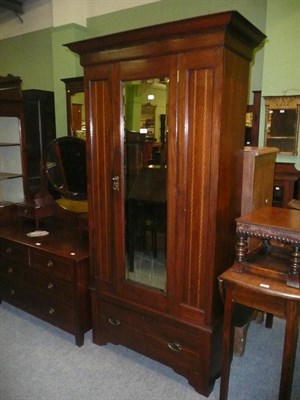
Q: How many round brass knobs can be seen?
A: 6